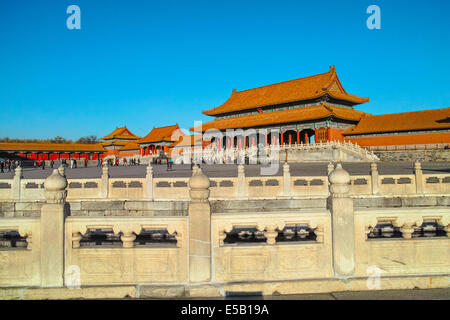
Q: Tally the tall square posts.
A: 3